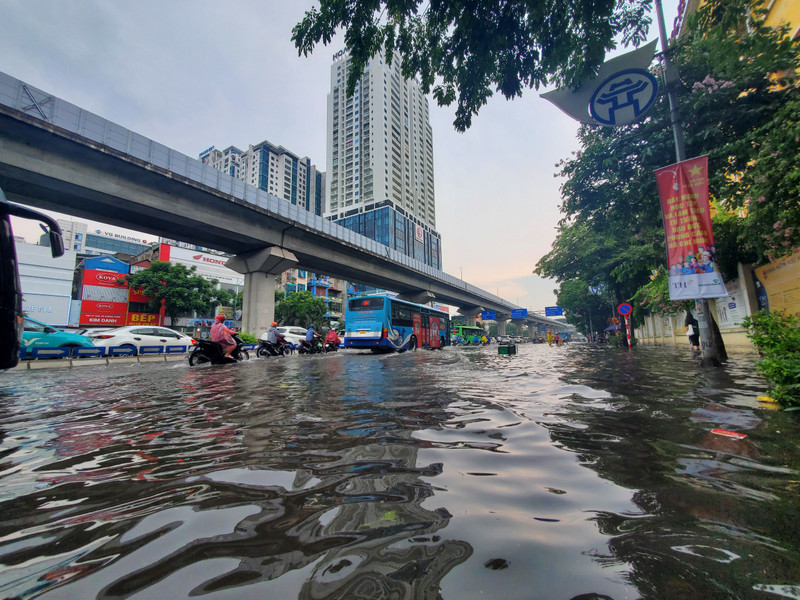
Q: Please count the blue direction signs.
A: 3